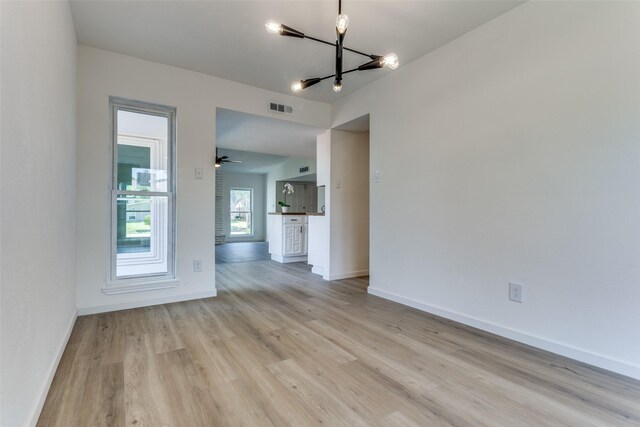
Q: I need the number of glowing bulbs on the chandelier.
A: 6